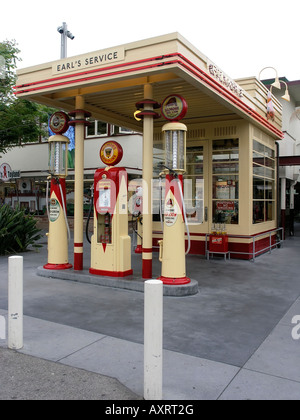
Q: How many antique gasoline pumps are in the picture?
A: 3